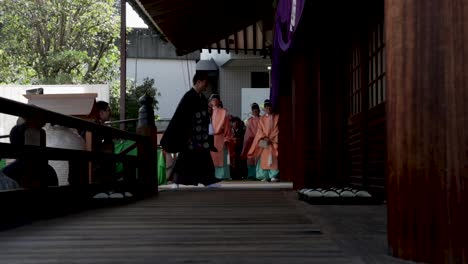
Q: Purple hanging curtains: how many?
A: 1